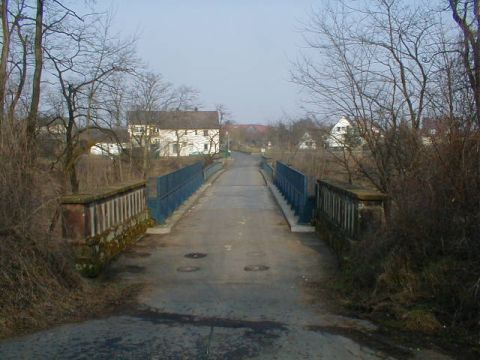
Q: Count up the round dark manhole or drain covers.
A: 3